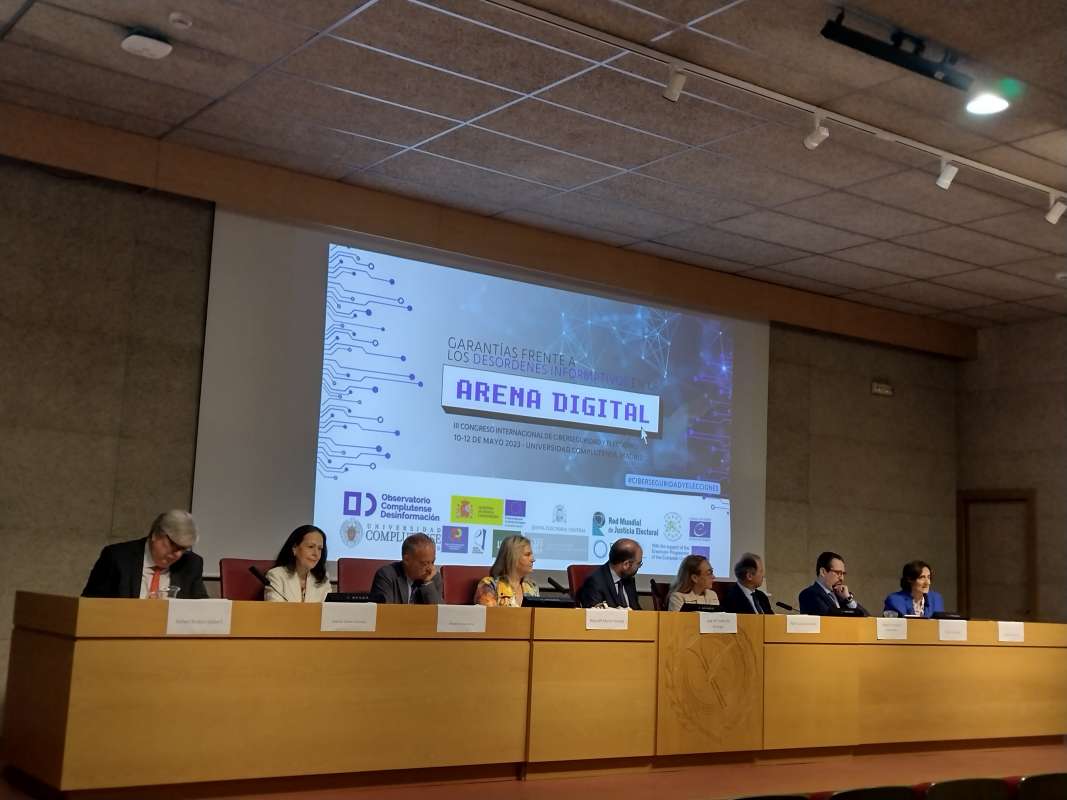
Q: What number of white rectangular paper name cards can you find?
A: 9